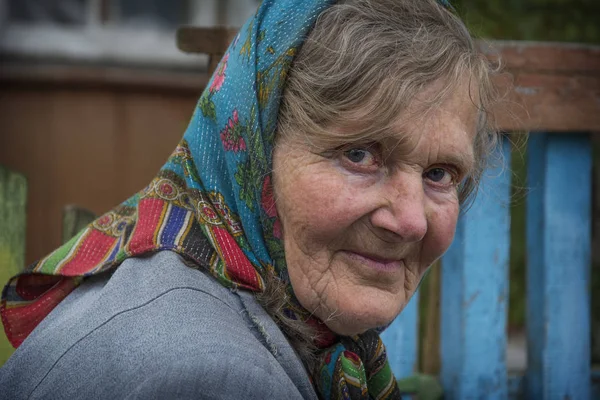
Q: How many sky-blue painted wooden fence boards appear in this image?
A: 3